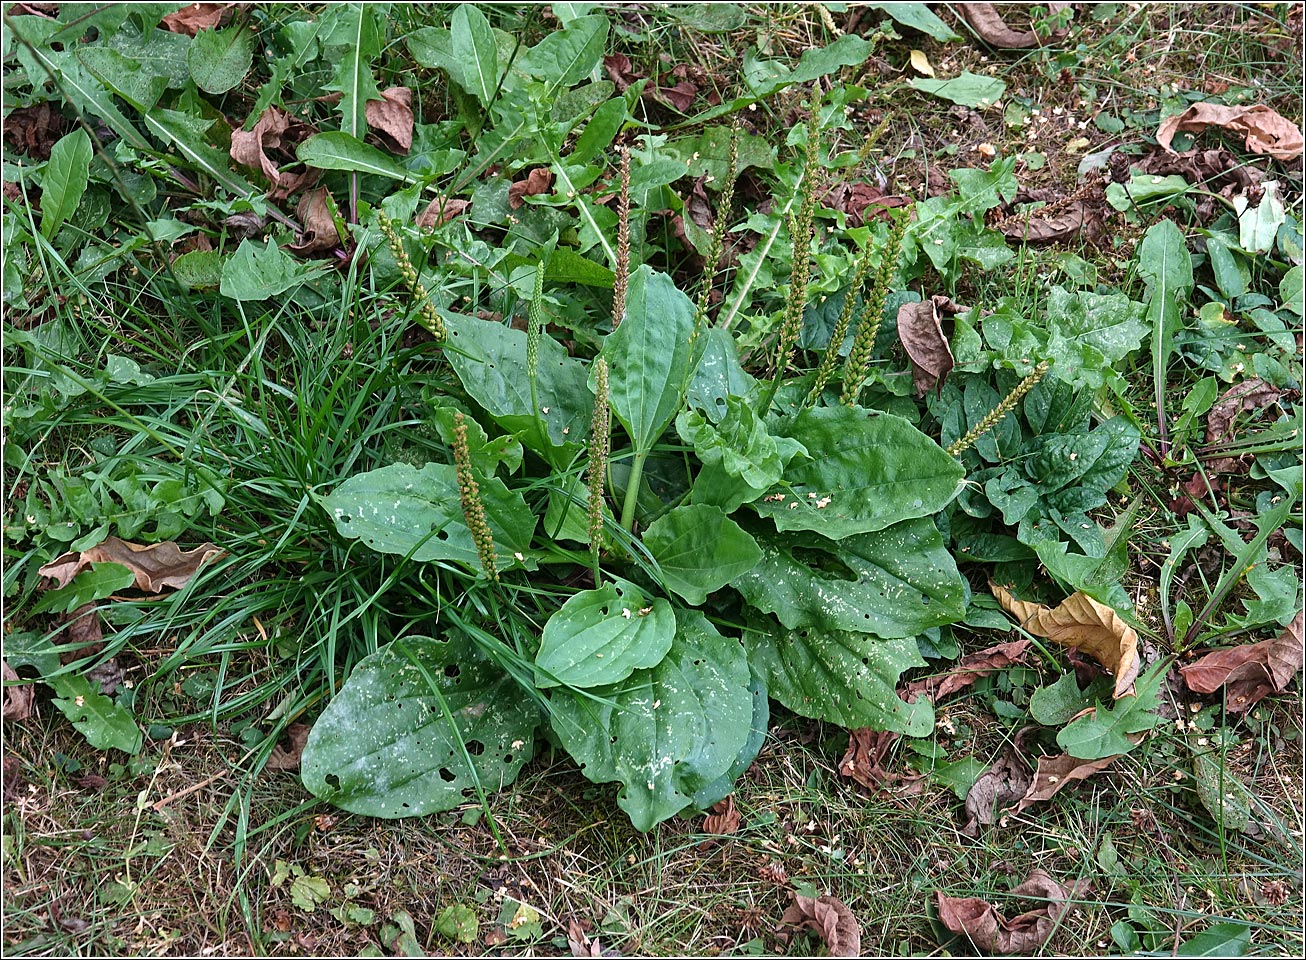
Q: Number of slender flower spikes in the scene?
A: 11